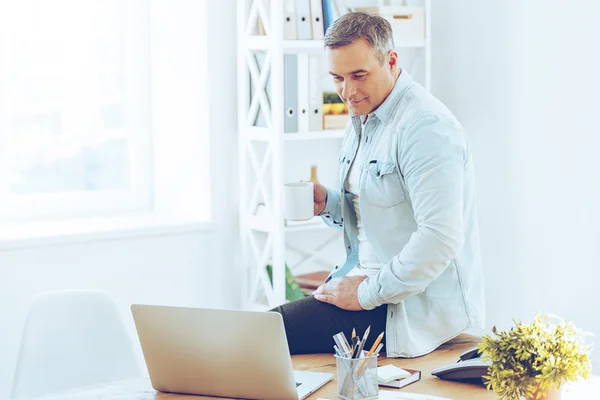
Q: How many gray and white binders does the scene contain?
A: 6